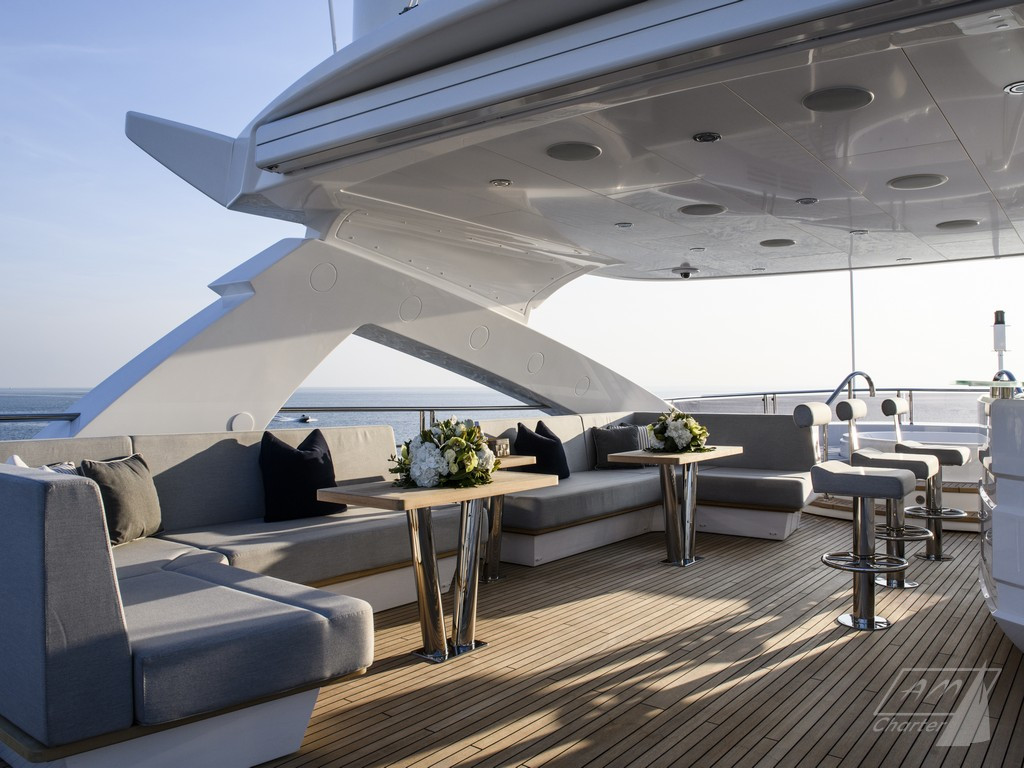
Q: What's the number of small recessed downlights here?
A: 9